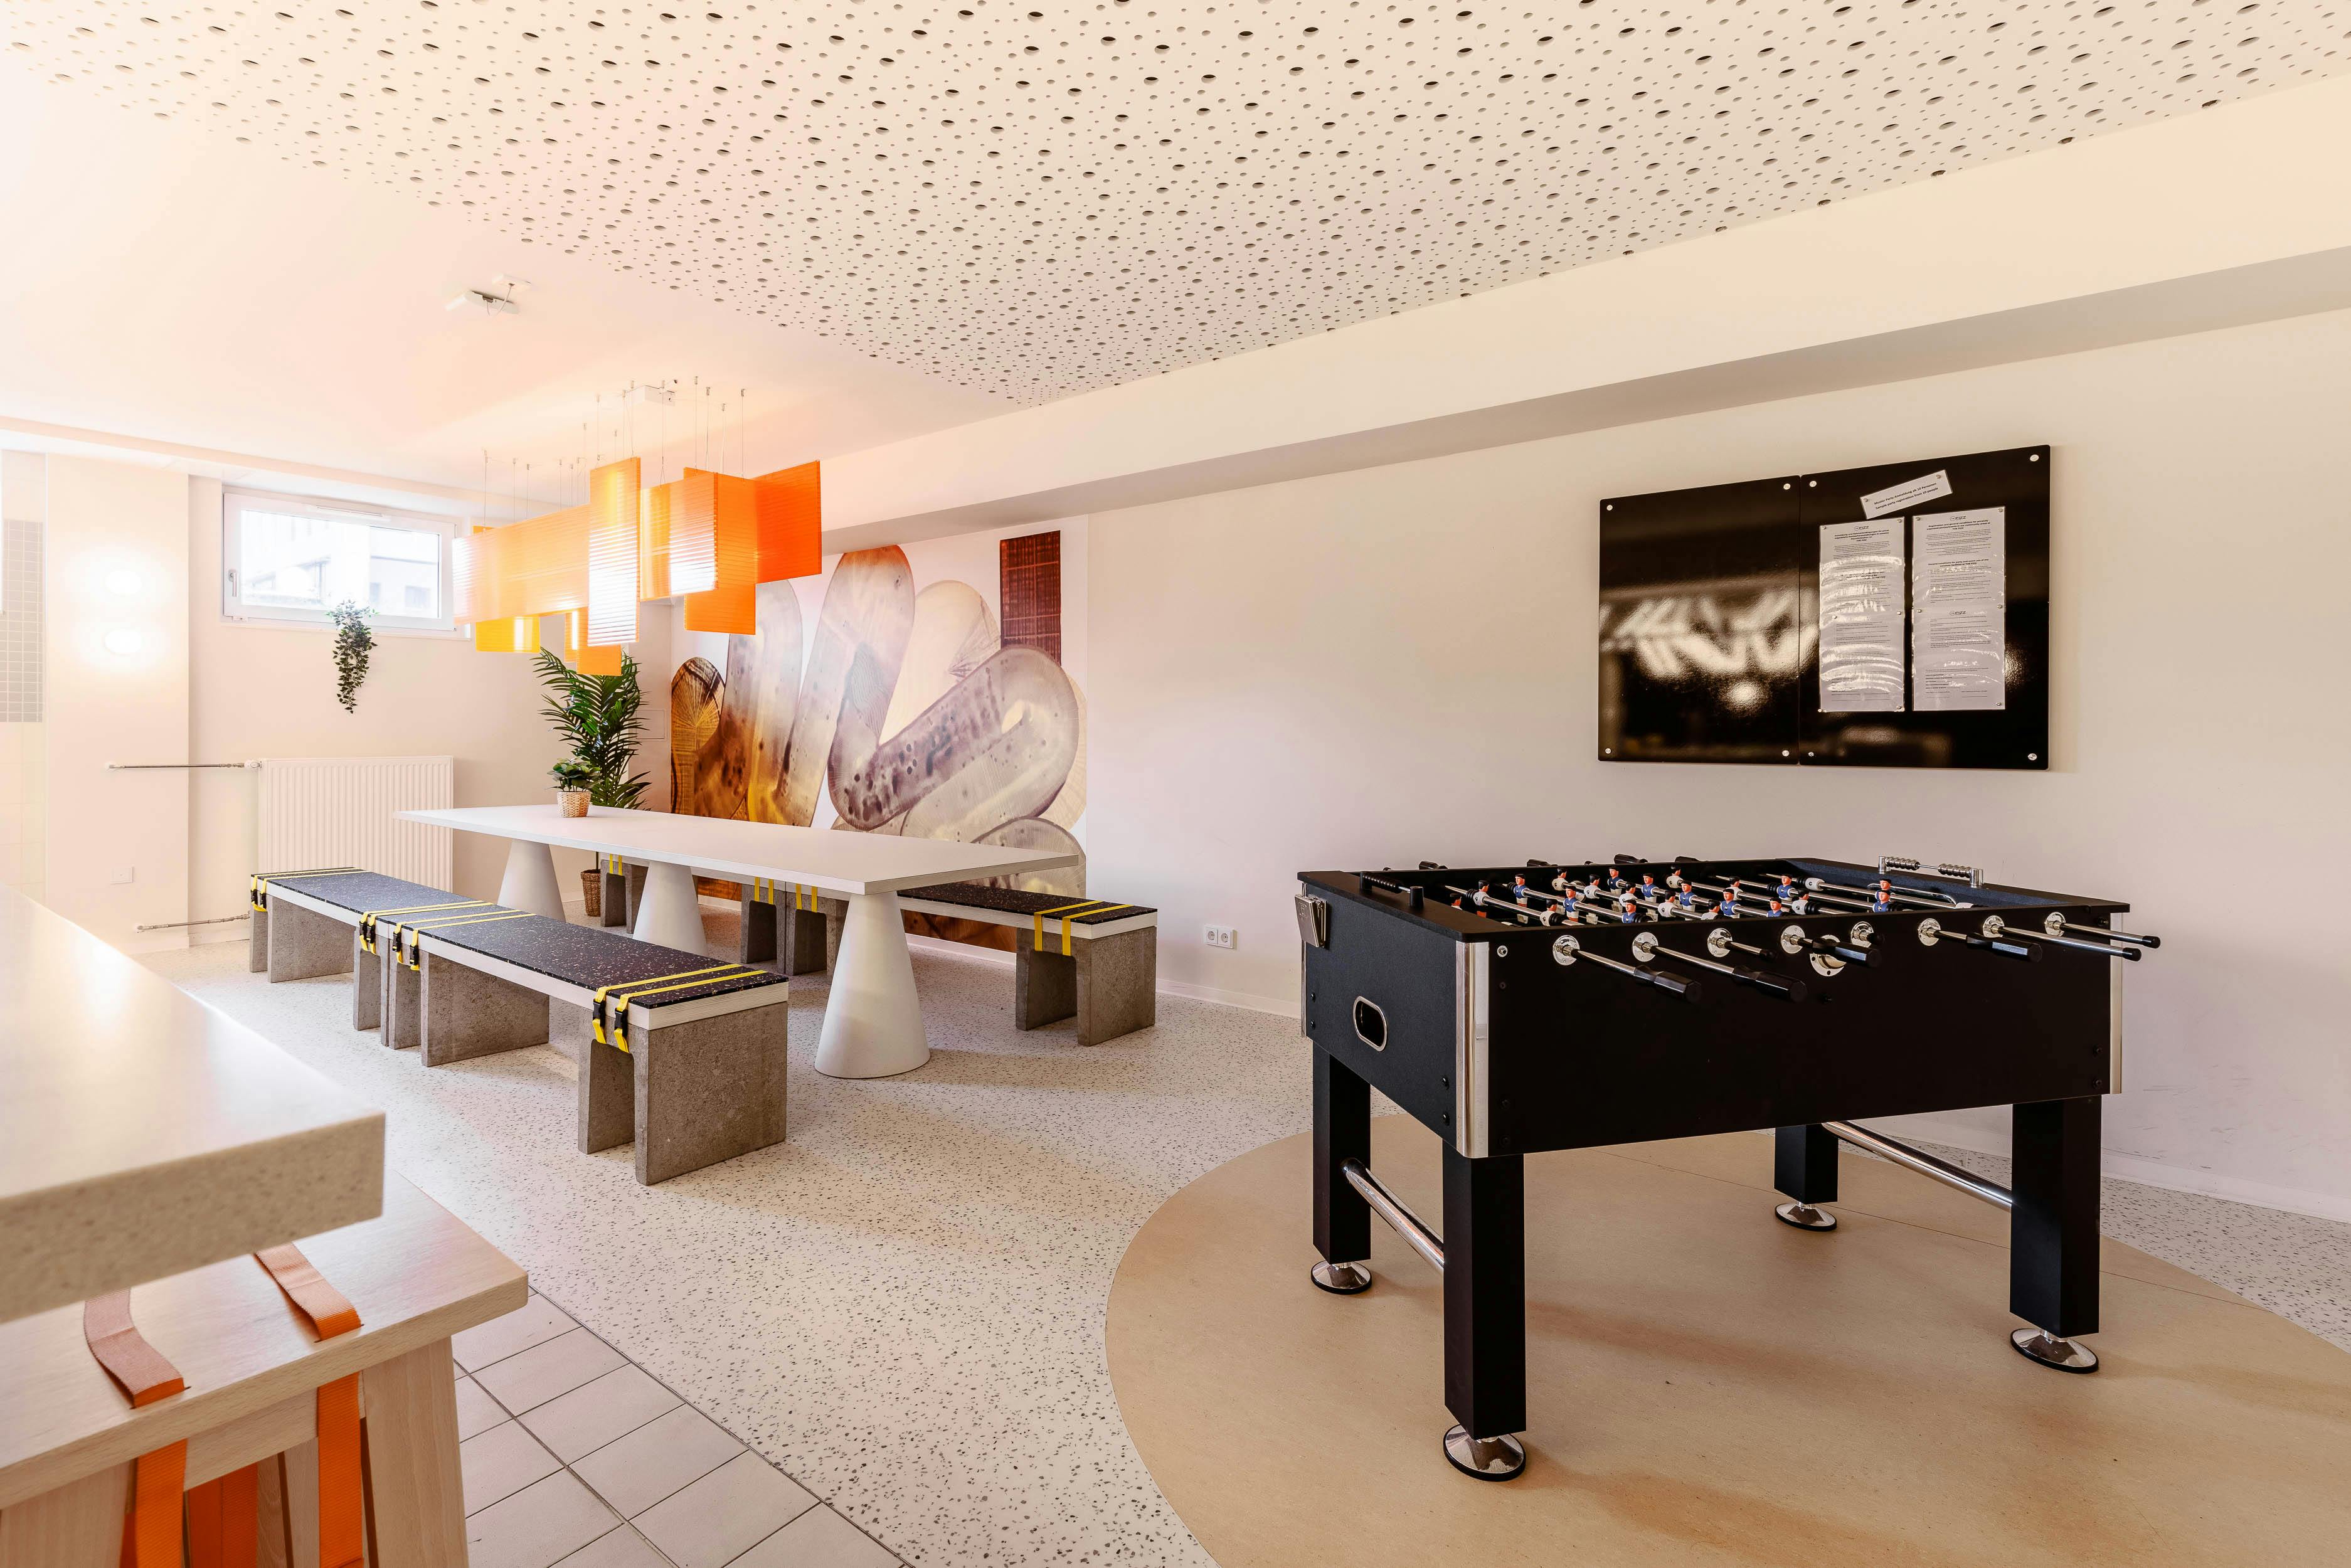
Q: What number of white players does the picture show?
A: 11